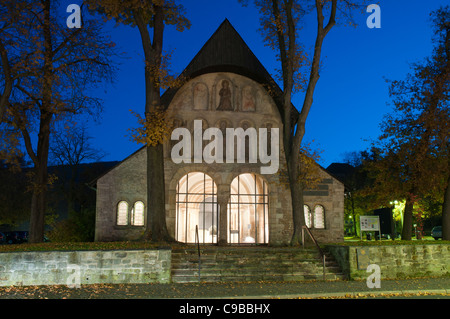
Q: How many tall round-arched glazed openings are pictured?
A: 2